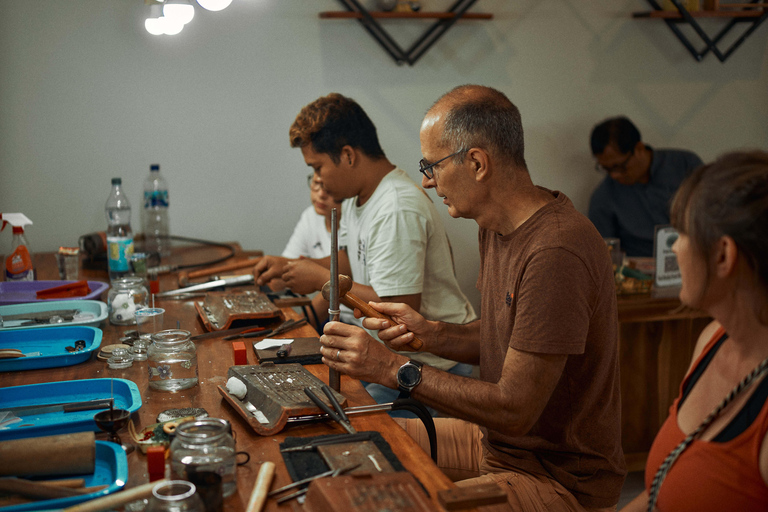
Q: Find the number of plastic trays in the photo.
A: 5